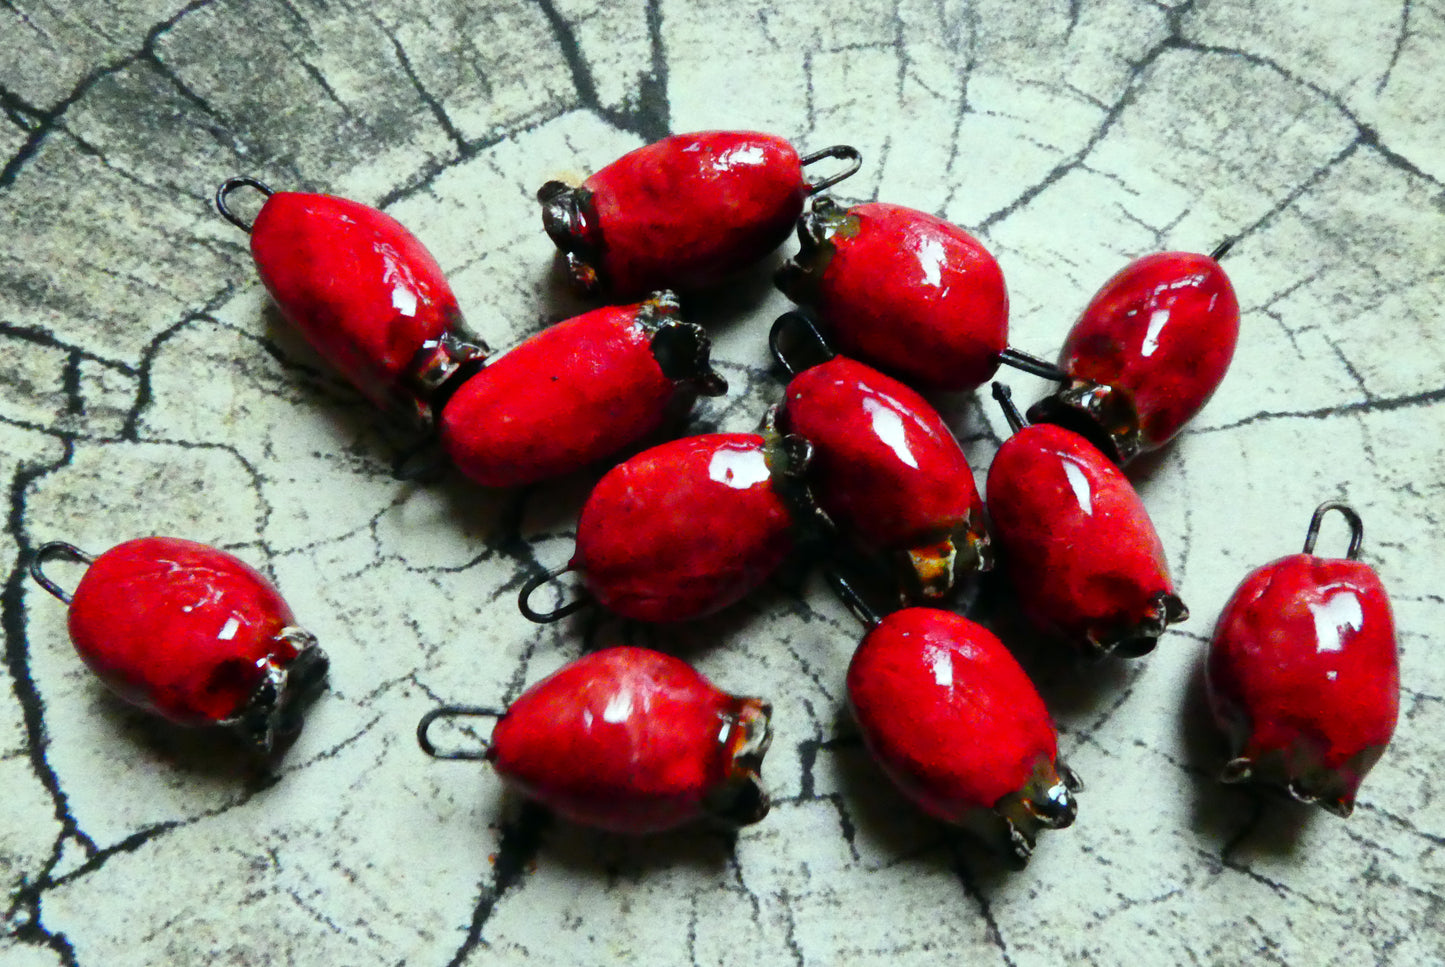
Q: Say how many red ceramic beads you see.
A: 12